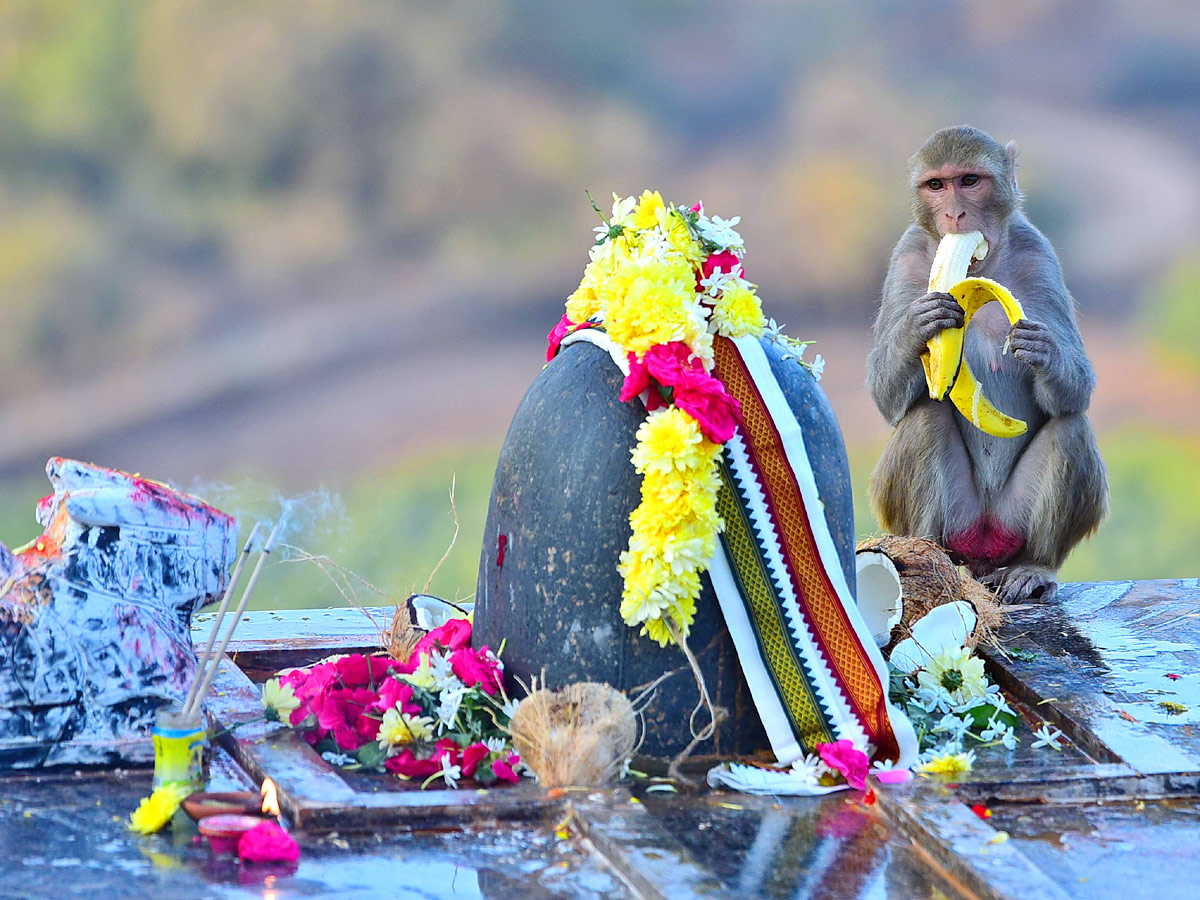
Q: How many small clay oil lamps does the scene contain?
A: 2